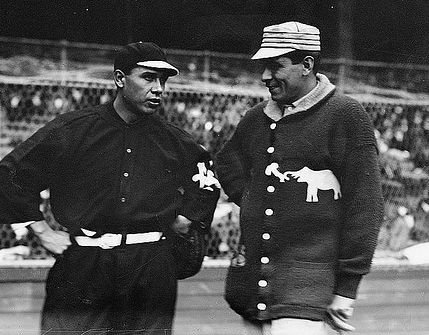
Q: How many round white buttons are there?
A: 8